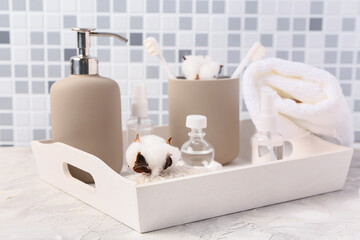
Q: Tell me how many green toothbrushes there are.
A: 0